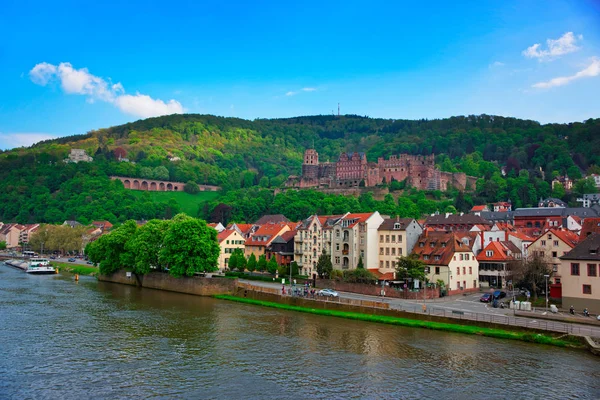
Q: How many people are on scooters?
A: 2